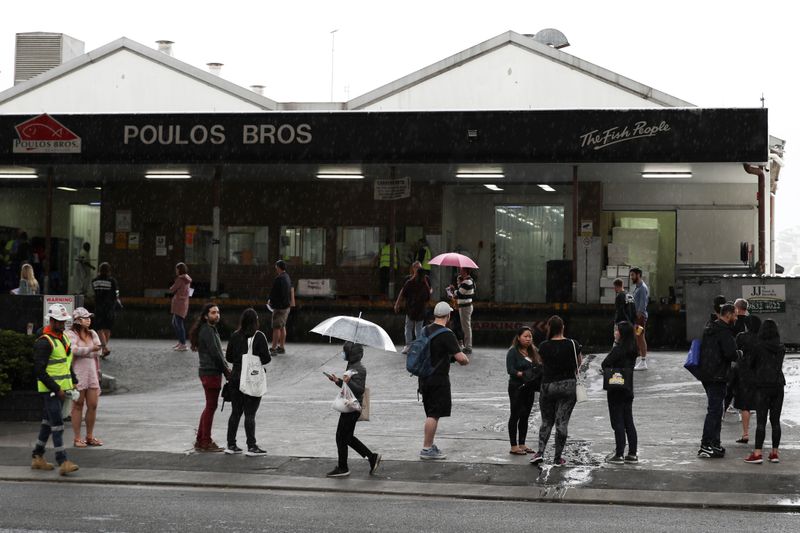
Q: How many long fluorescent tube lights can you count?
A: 5